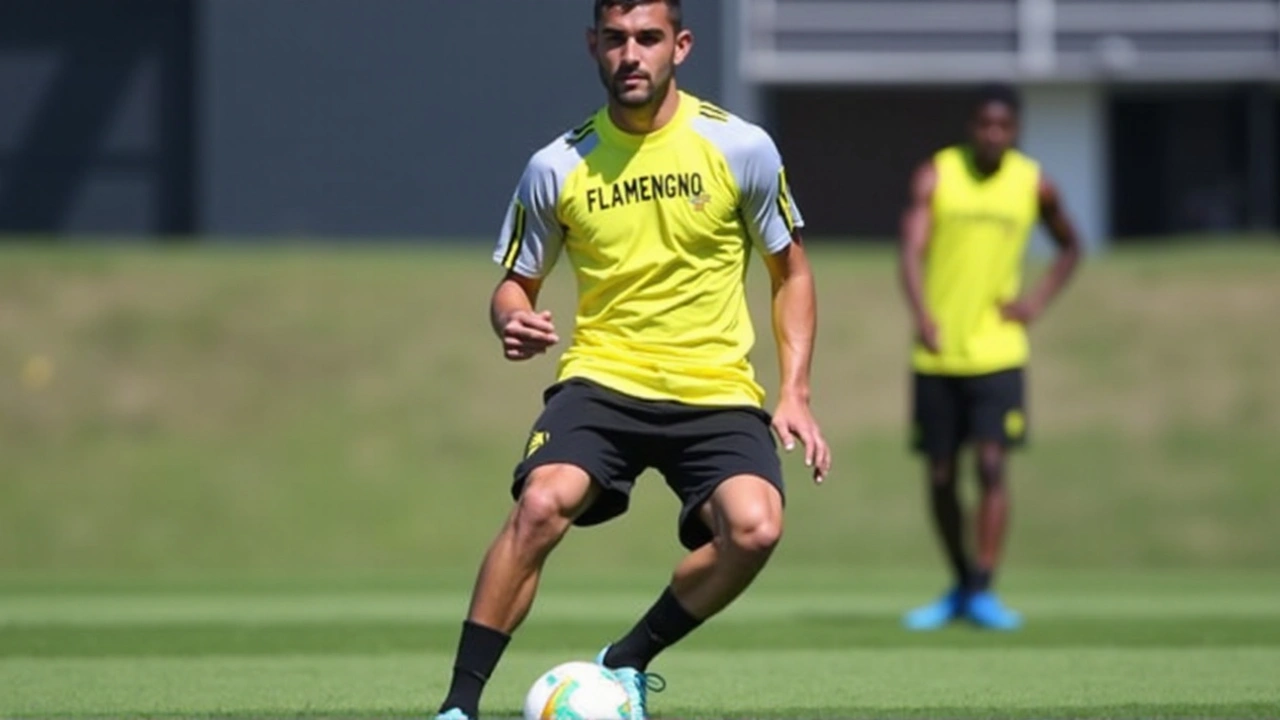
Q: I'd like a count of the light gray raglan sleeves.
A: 2